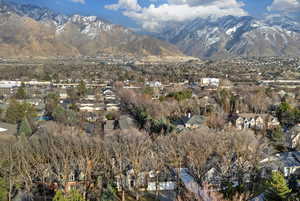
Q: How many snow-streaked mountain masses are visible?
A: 2